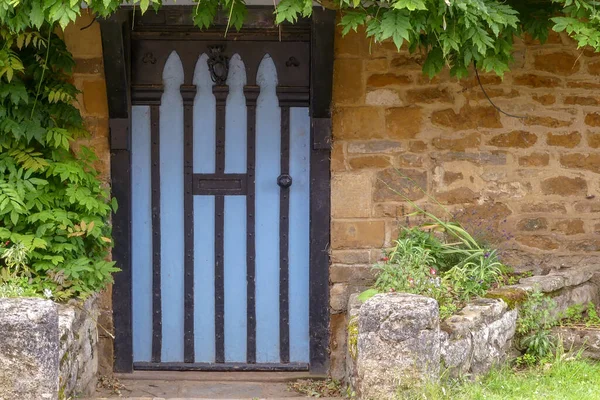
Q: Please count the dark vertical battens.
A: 5